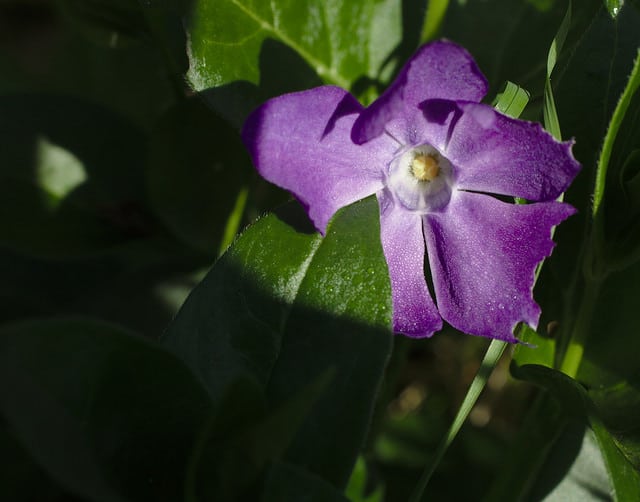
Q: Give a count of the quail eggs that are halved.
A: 0